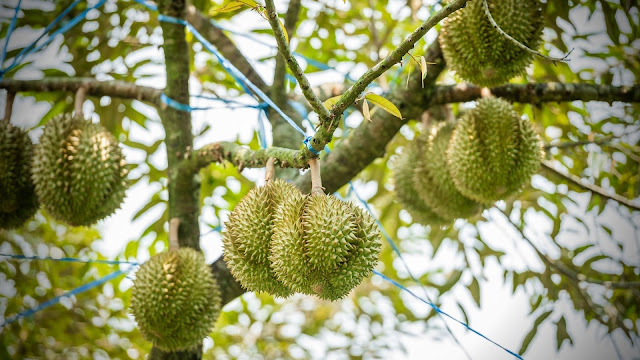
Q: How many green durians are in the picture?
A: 9